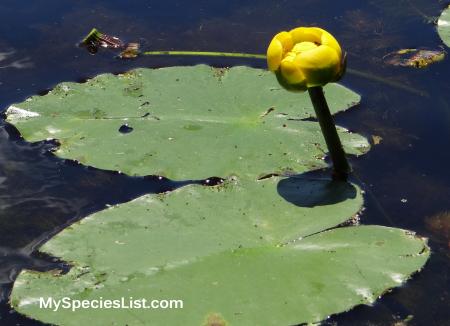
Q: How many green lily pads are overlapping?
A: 2